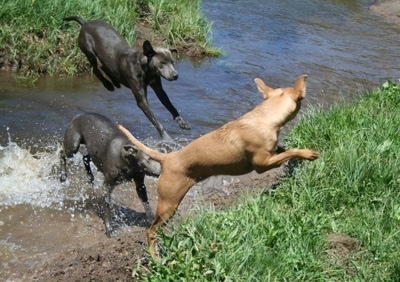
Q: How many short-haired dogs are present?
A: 3